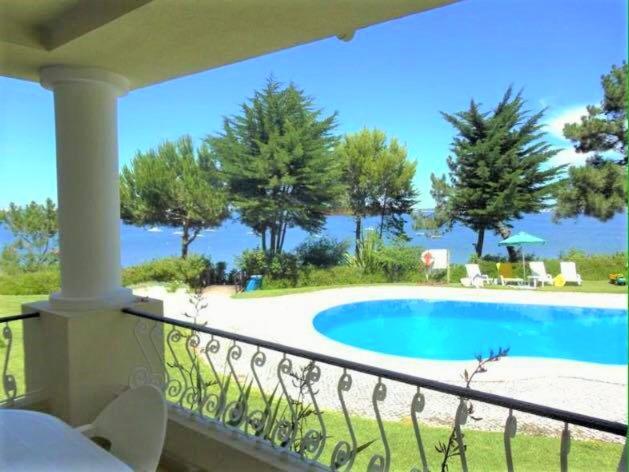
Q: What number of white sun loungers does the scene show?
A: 3